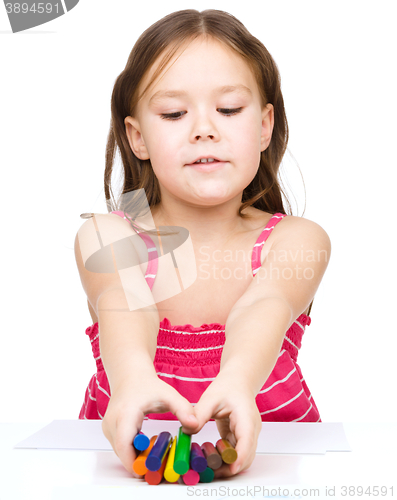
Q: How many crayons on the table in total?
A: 11